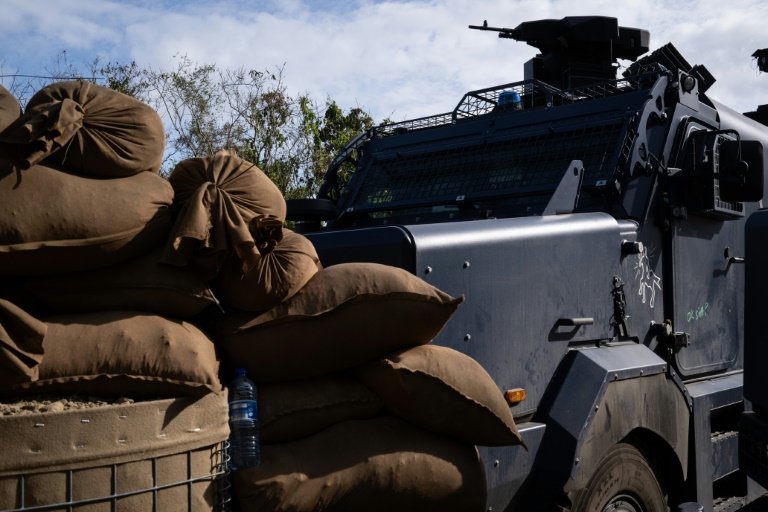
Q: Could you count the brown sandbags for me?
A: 11